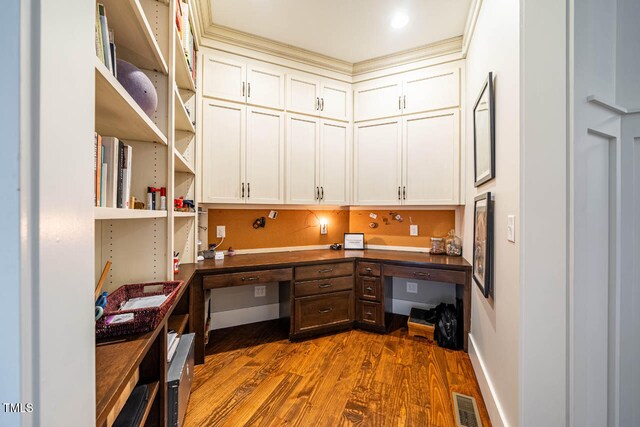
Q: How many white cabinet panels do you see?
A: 12